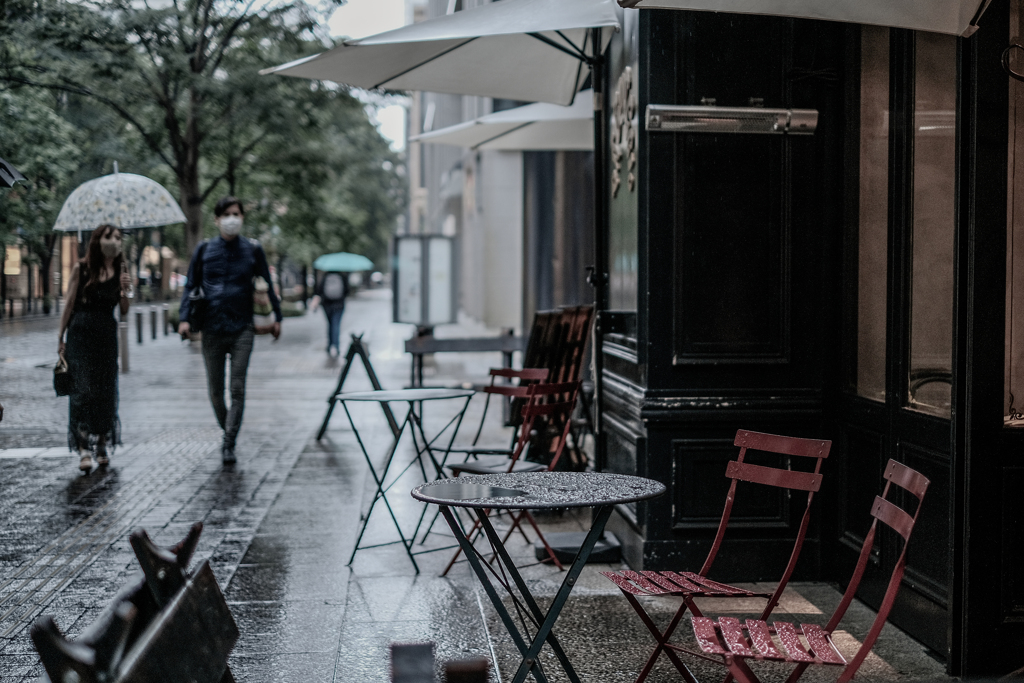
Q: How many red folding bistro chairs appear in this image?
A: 4